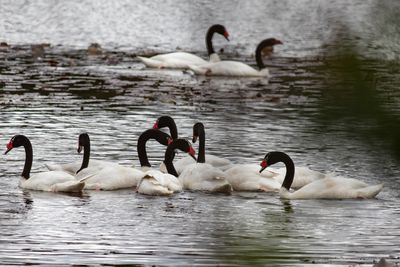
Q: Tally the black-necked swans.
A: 9